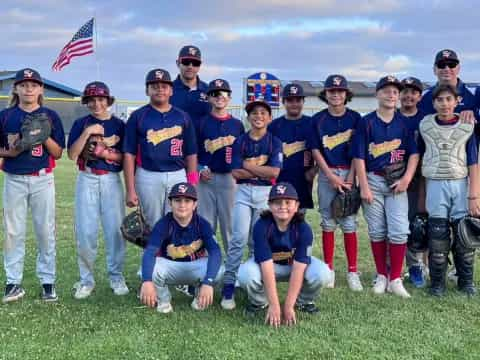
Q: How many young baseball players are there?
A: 12